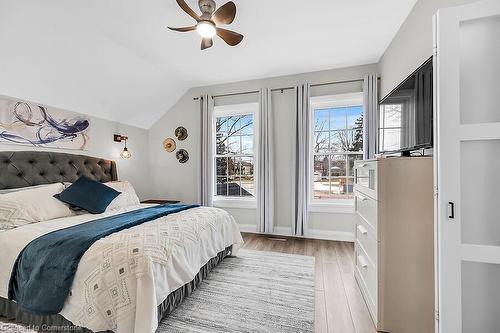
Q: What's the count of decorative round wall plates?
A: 3